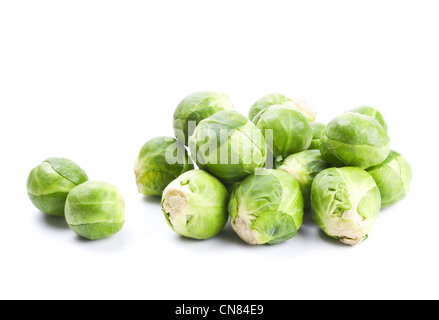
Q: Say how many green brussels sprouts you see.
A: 15